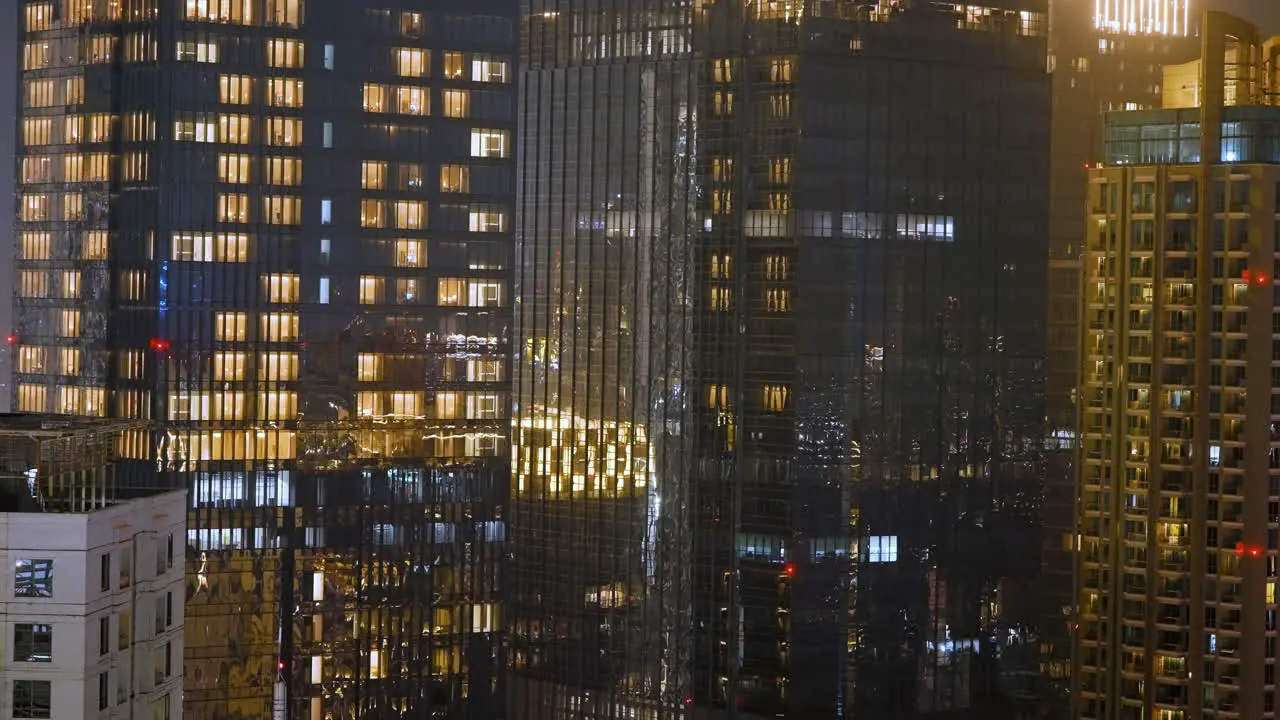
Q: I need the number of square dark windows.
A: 3